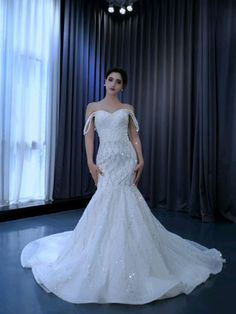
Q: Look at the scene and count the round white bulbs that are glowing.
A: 3